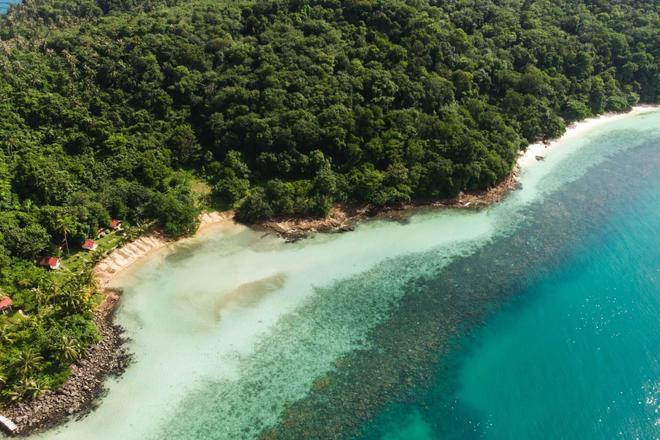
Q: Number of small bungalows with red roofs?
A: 4